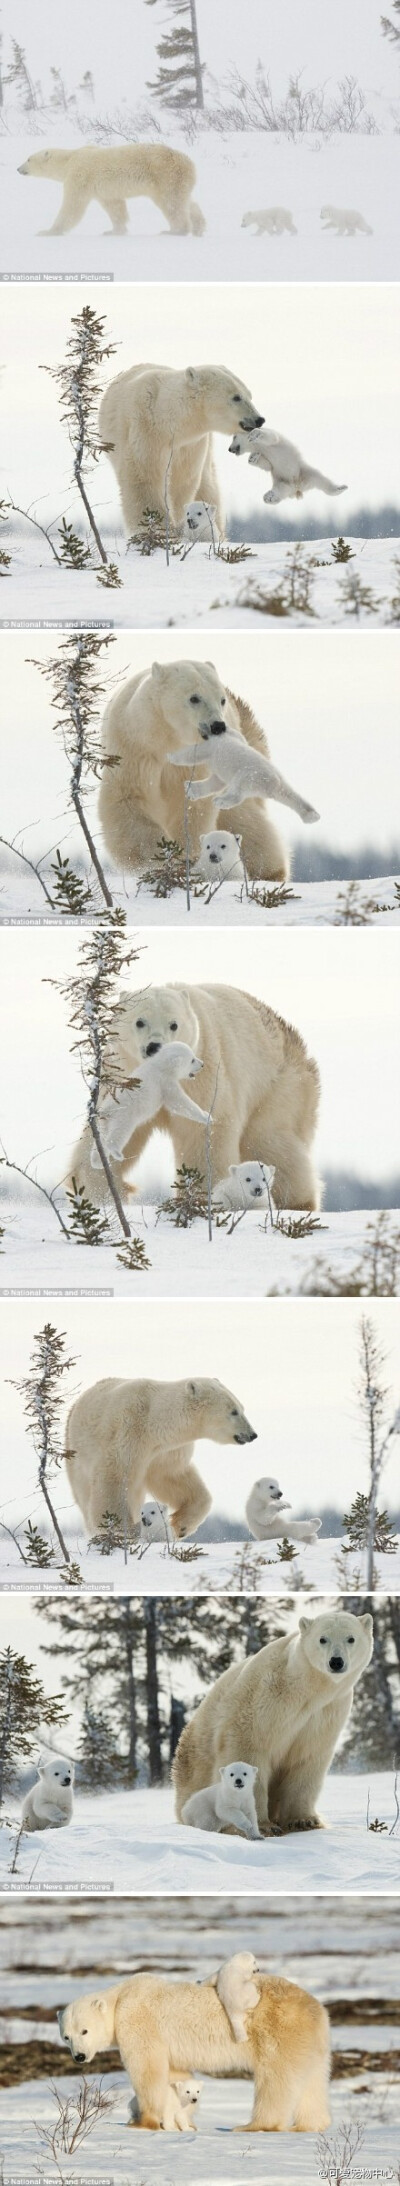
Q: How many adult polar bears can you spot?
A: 7